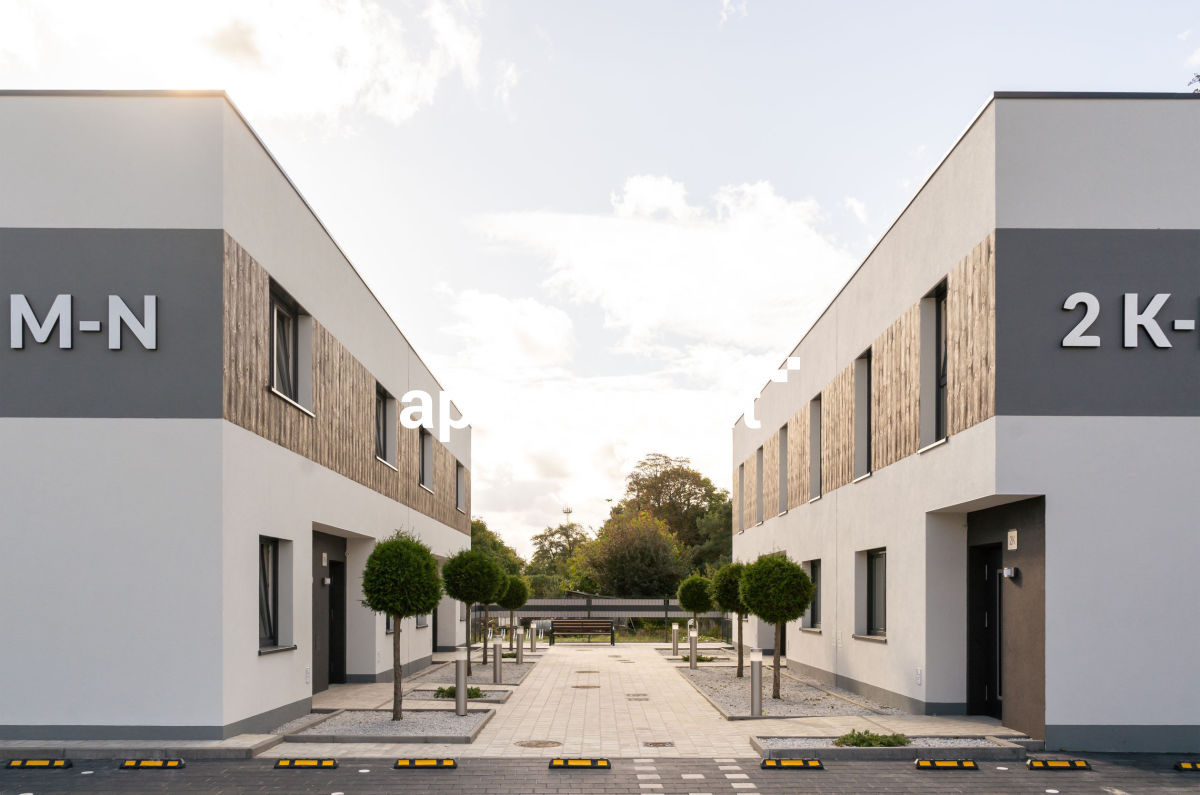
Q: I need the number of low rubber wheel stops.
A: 9